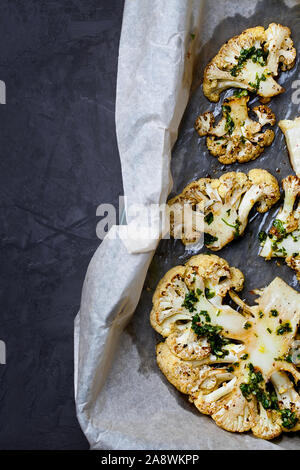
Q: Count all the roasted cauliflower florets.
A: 6